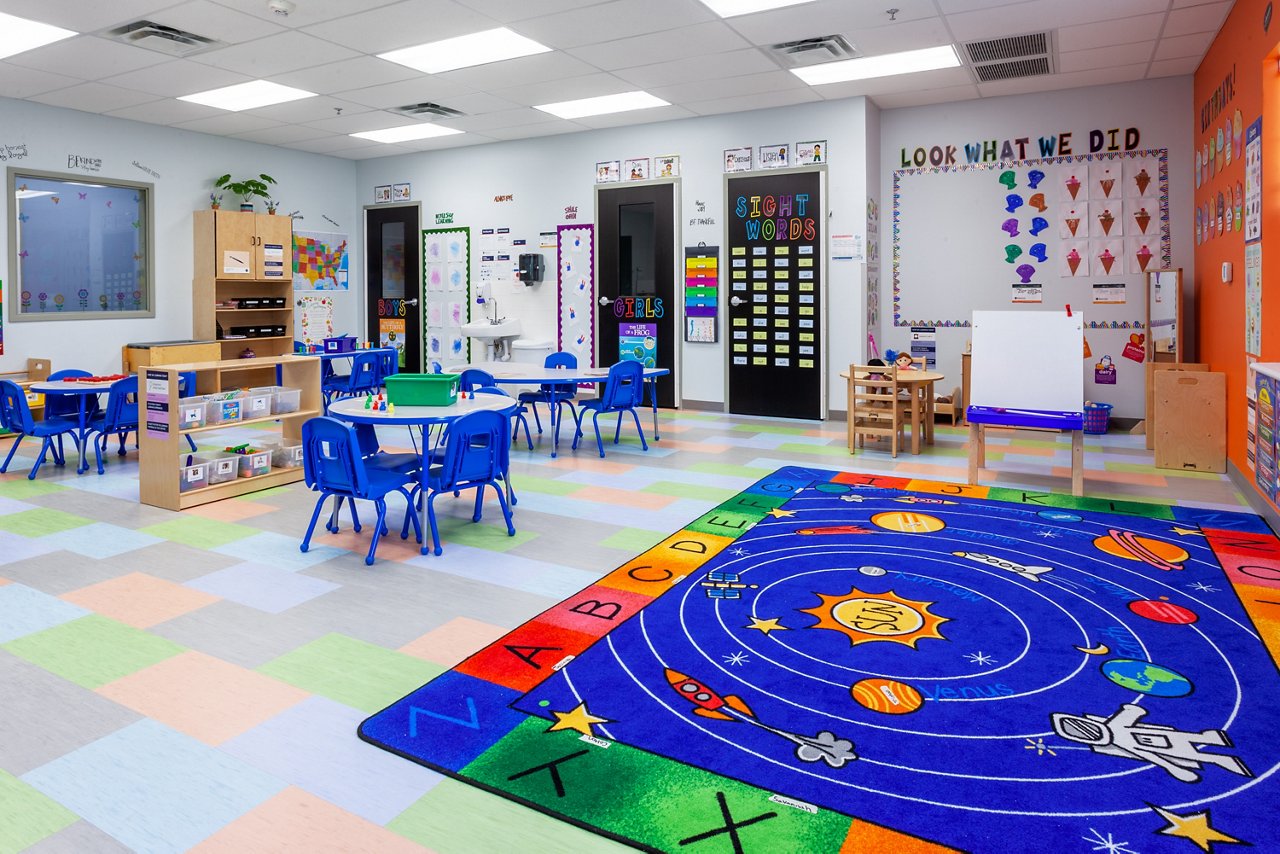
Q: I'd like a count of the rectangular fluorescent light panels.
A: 7